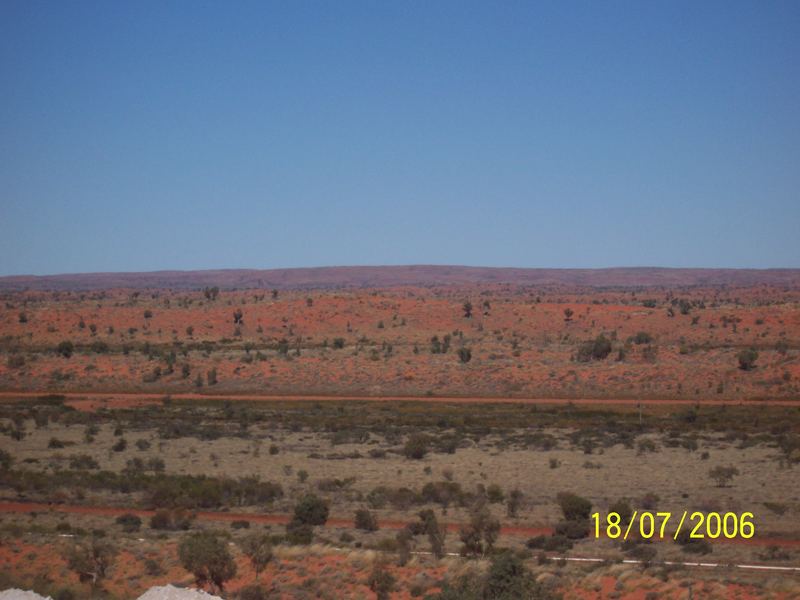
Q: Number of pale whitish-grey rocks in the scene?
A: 2